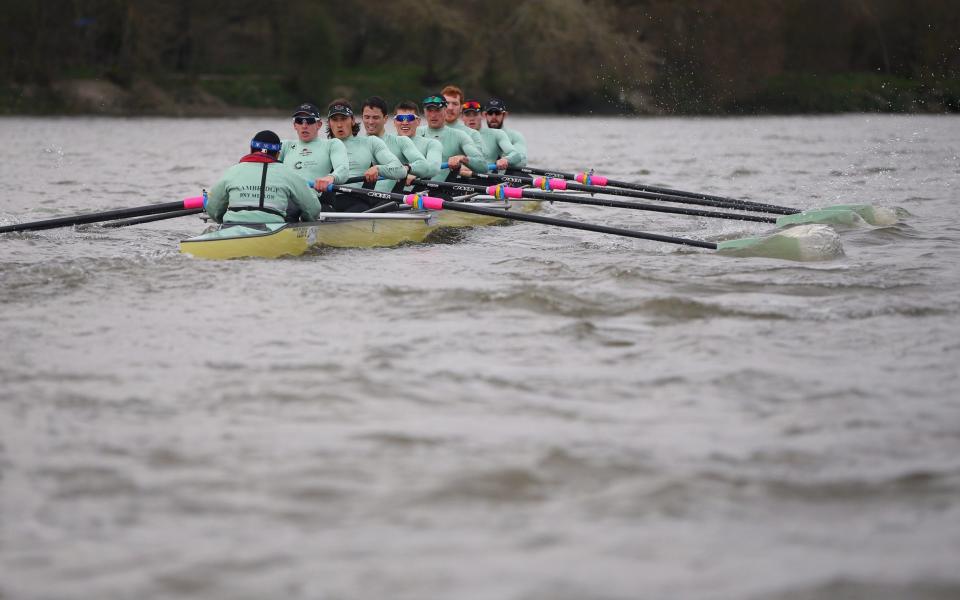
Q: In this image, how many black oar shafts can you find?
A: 6